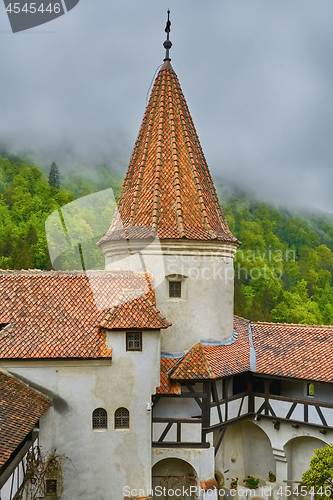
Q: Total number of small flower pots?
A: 3